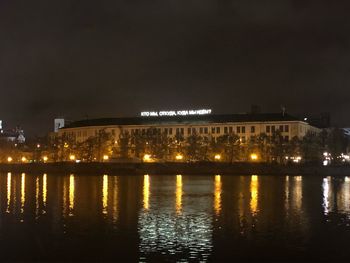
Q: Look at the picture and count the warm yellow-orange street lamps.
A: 9